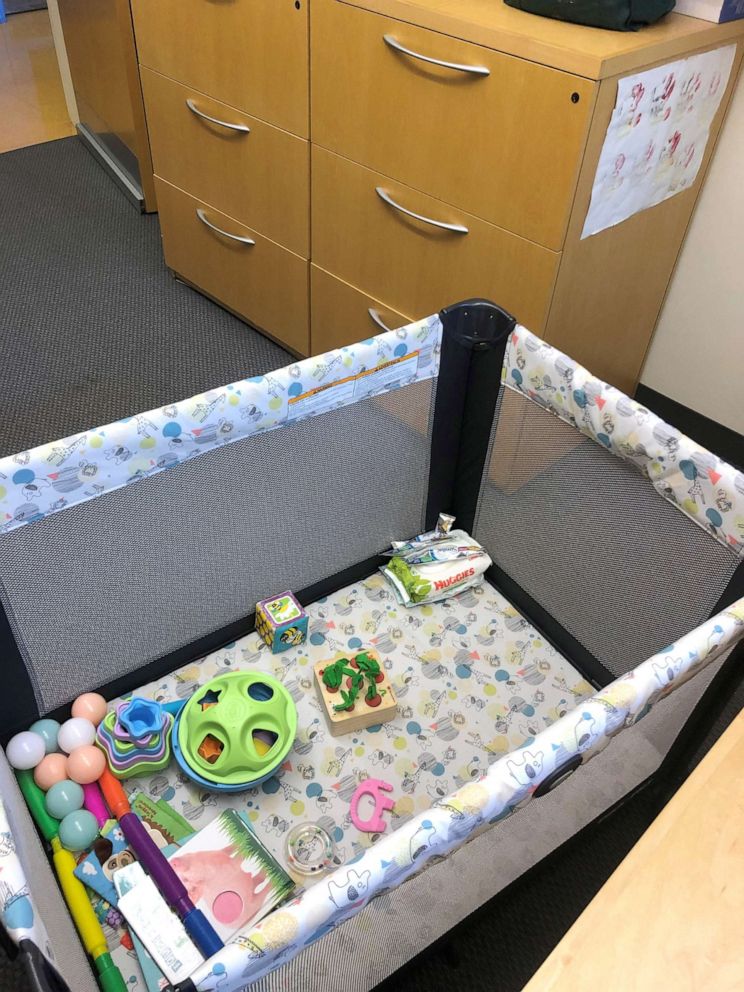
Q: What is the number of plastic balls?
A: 8